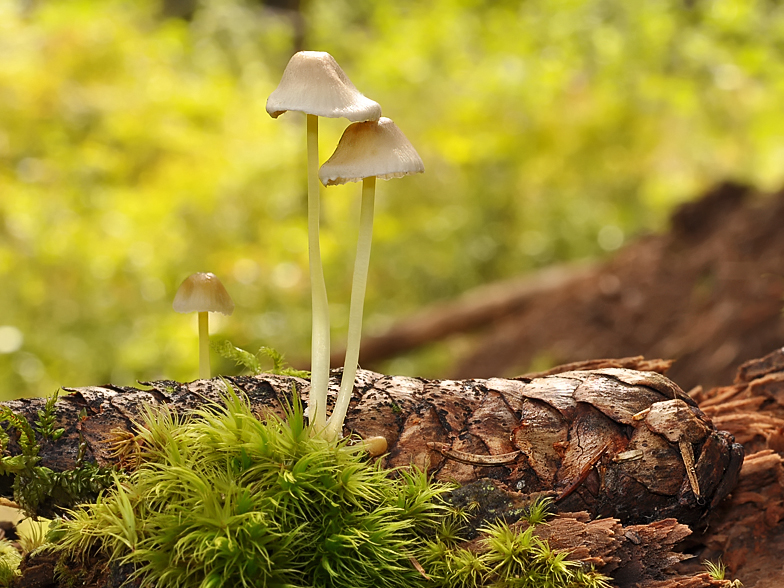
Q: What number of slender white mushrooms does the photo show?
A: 3